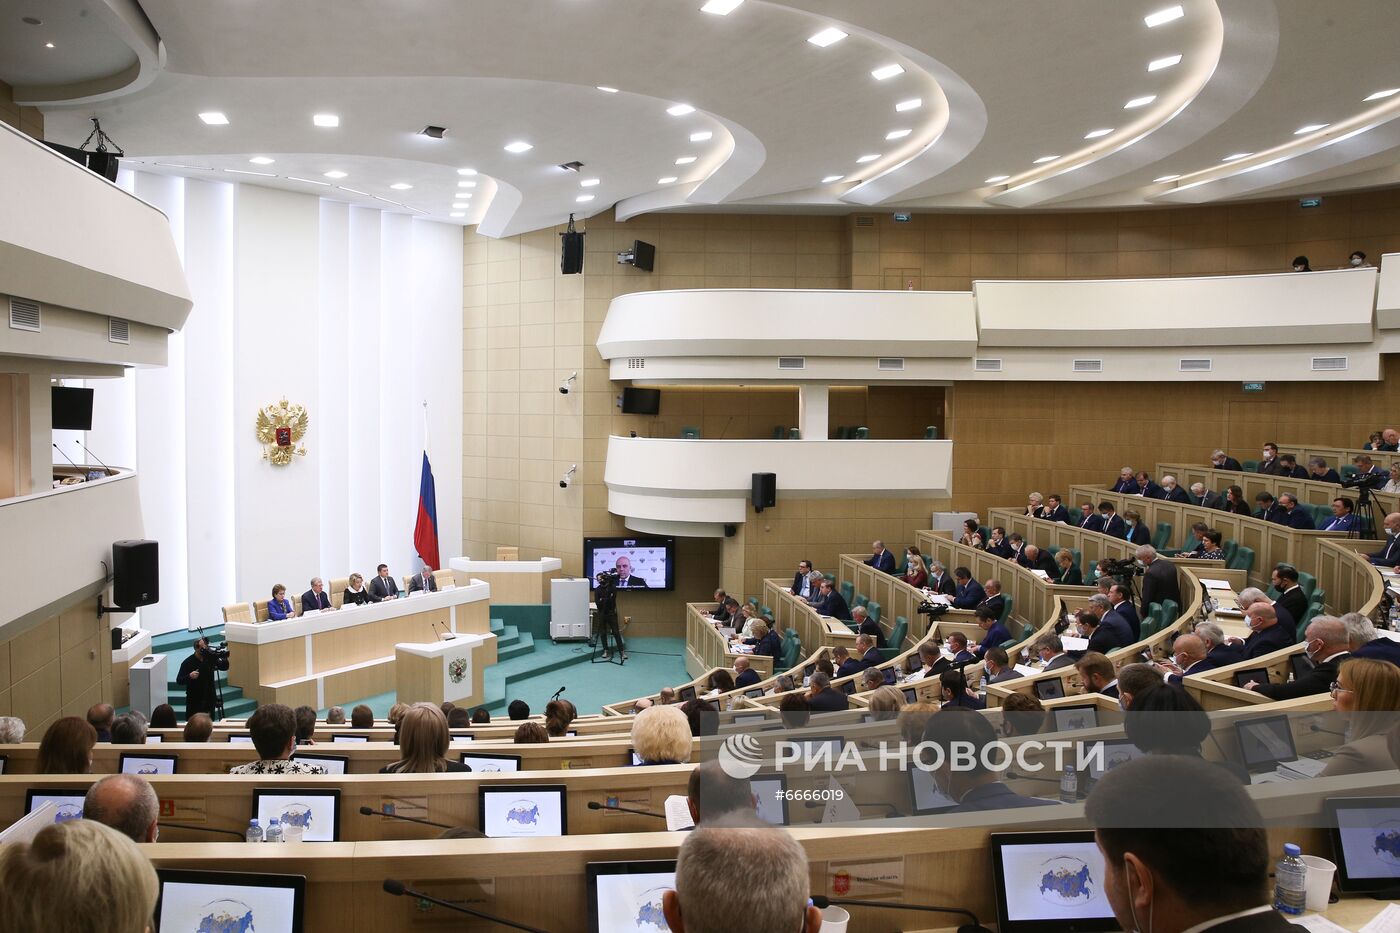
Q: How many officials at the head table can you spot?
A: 5